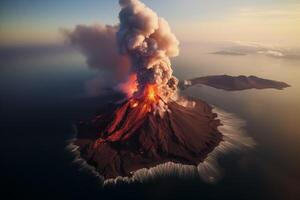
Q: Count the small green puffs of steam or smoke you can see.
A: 0